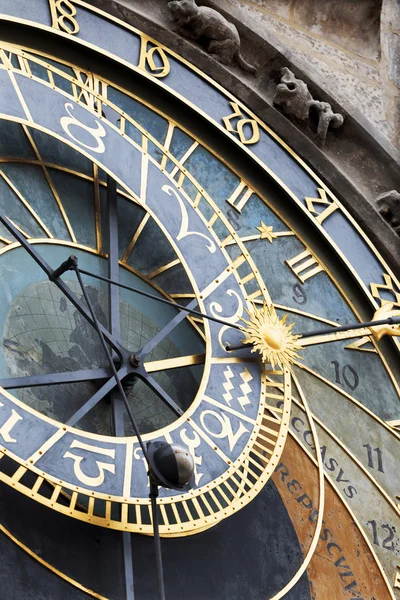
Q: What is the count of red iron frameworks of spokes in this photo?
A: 0